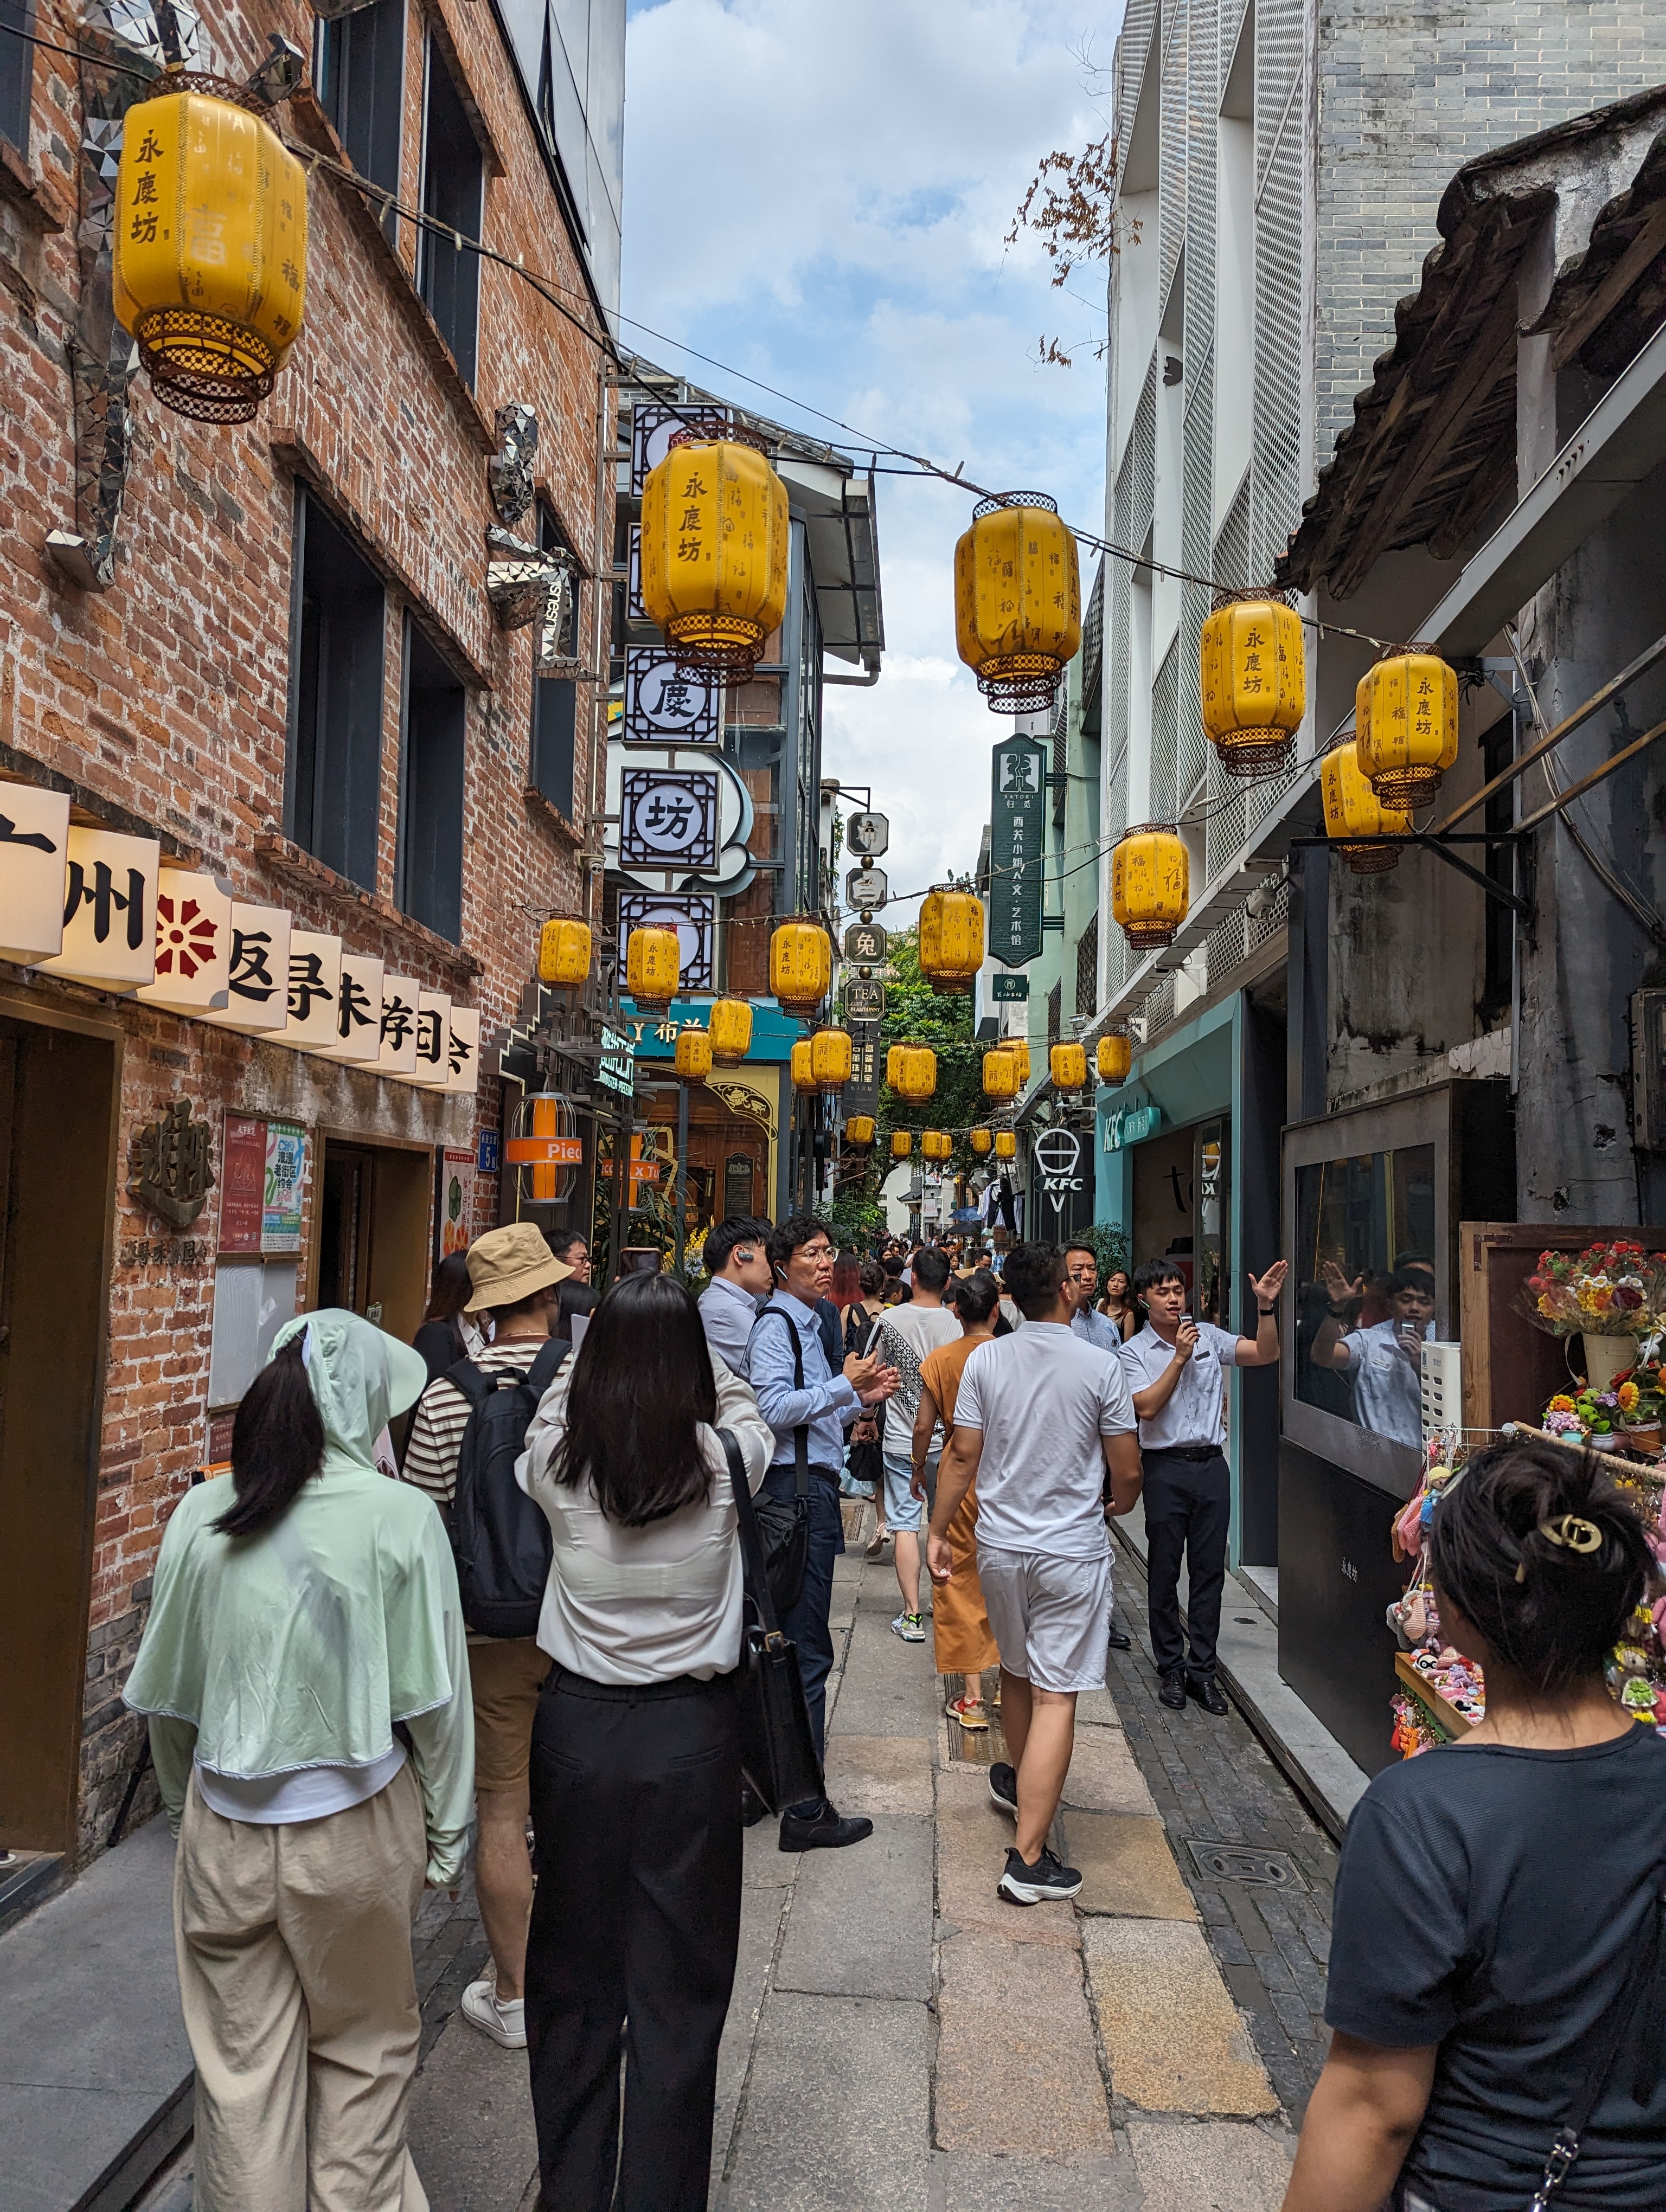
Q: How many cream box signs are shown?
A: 9